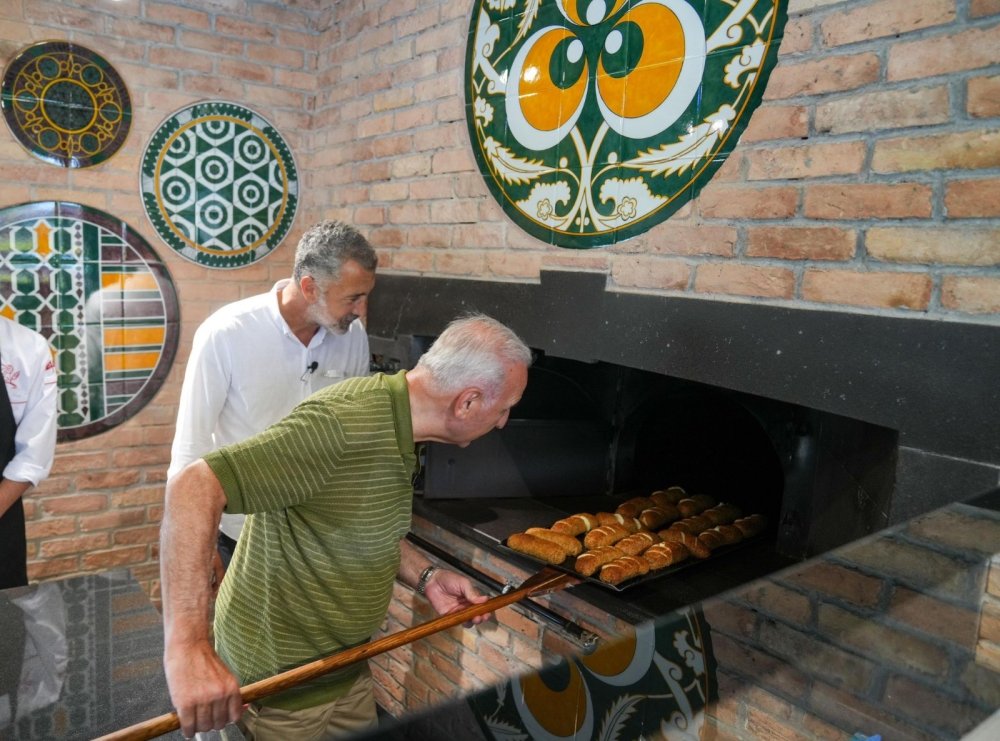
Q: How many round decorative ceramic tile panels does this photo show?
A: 4